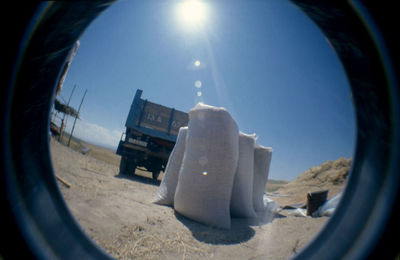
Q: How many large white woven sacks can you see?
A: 4